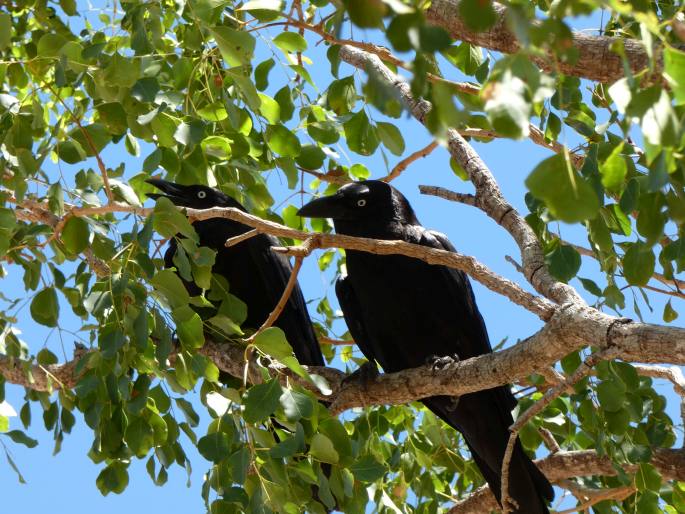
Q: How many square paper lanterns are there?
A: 0